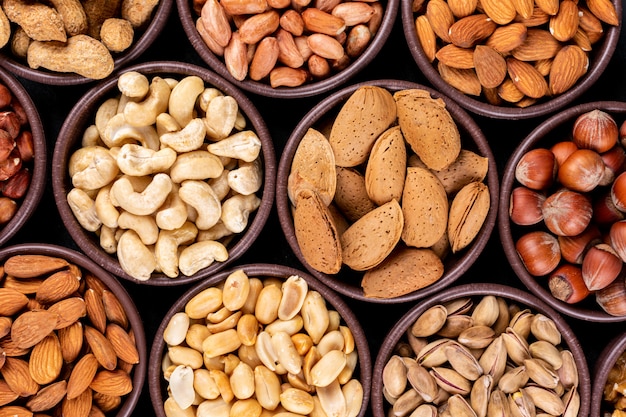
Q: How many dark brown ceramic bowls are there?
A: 11